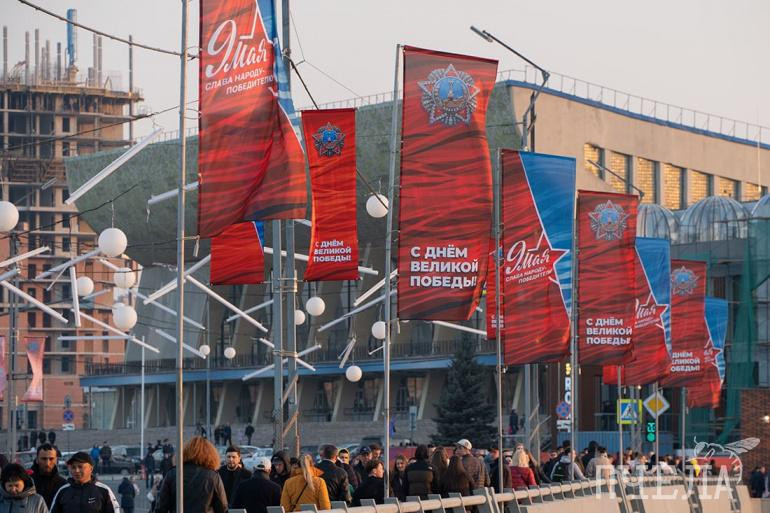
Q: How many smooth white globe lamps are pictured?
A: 12